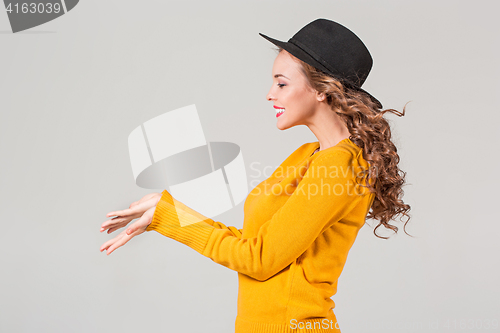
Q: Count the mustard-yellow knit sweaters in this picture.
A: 1